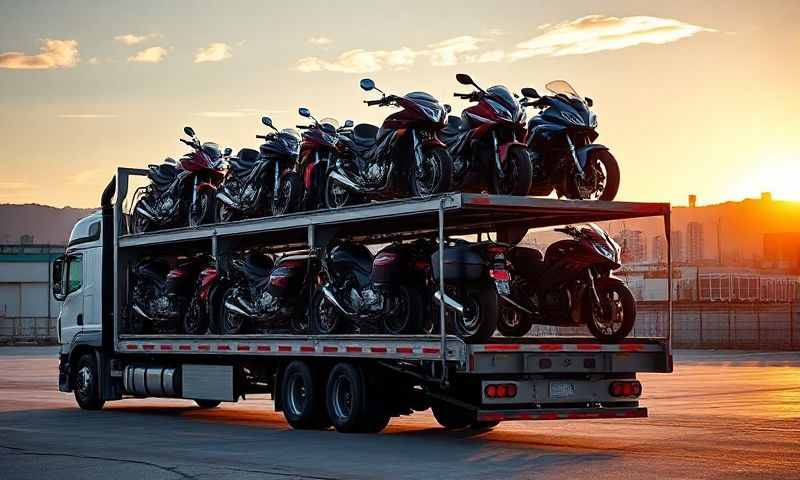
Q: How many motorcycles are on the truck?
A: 11